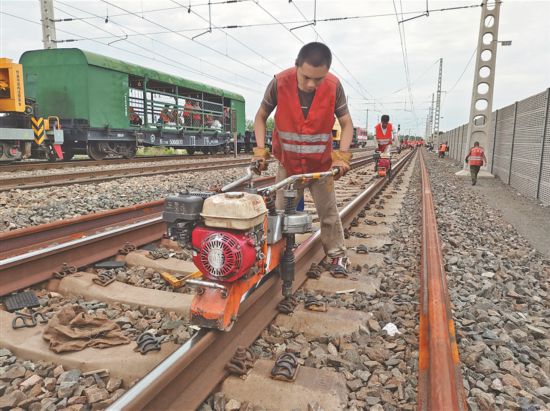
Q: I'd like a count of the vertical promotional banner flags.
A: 0